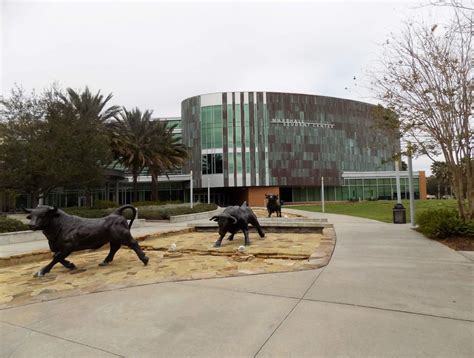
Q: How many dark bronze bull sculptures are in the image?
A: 3